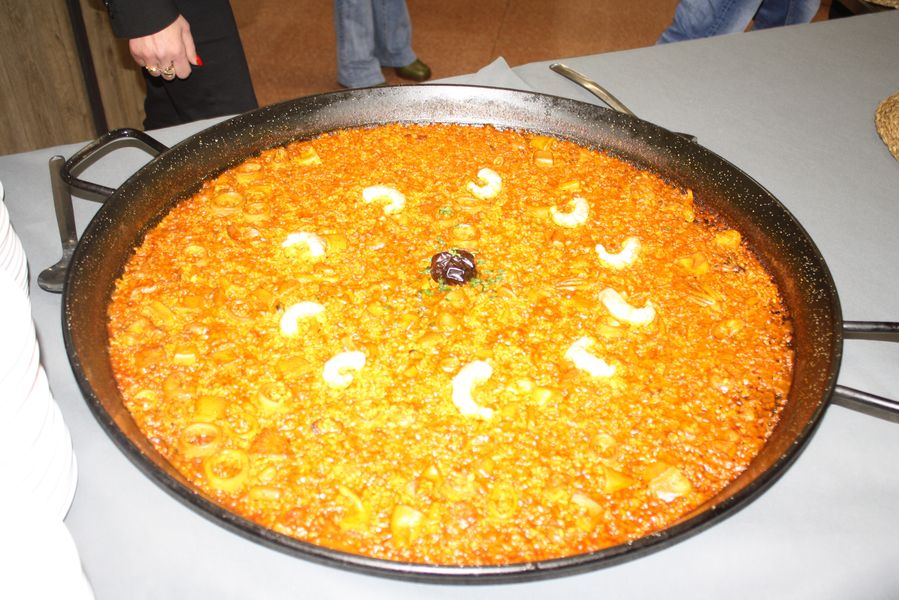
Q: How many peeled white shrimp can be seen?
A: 10